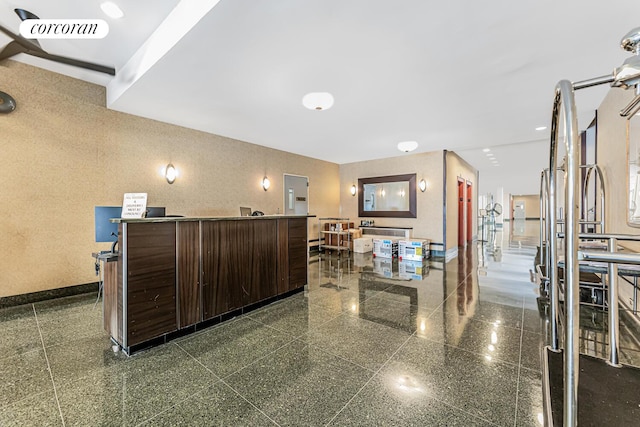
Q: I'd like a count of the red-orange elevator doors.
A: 2